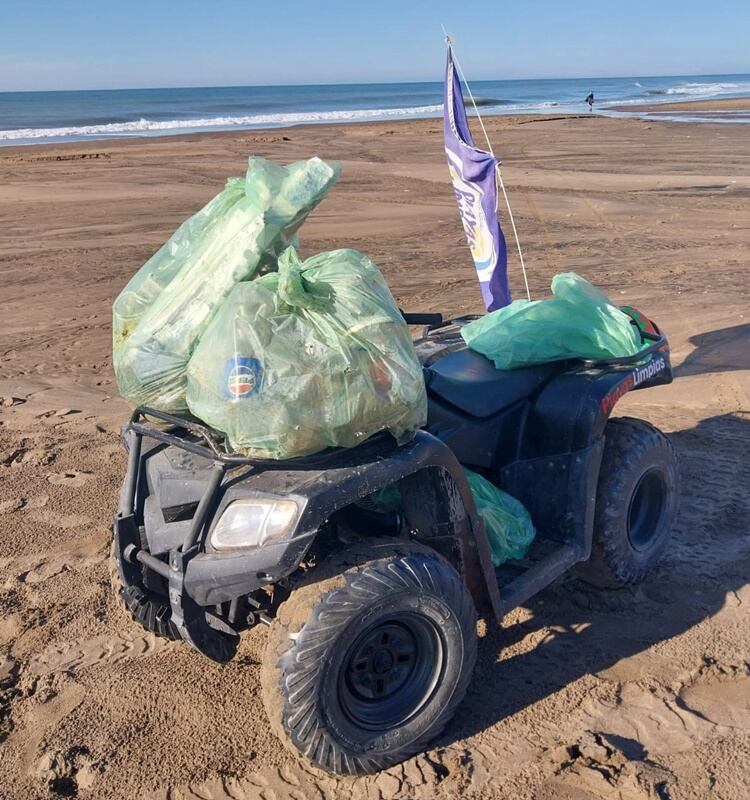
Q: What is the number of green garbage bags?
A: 4